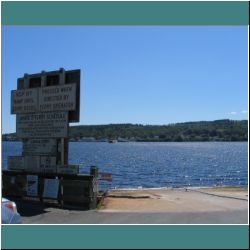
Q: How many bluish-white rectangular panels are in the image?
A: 2